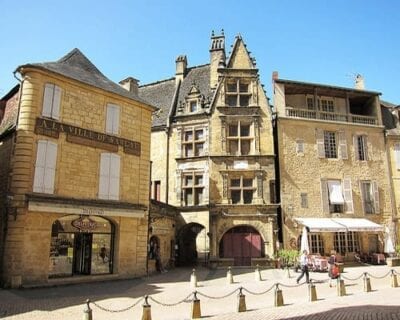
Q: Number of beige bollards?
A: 13